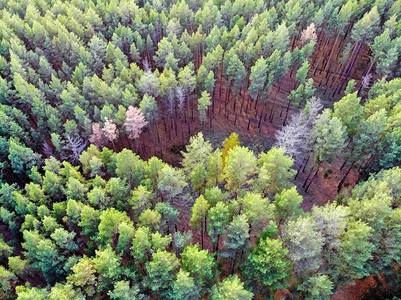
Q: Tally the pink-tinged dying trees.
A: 4